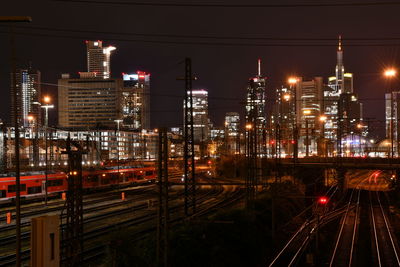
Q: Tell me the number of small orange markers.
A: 3